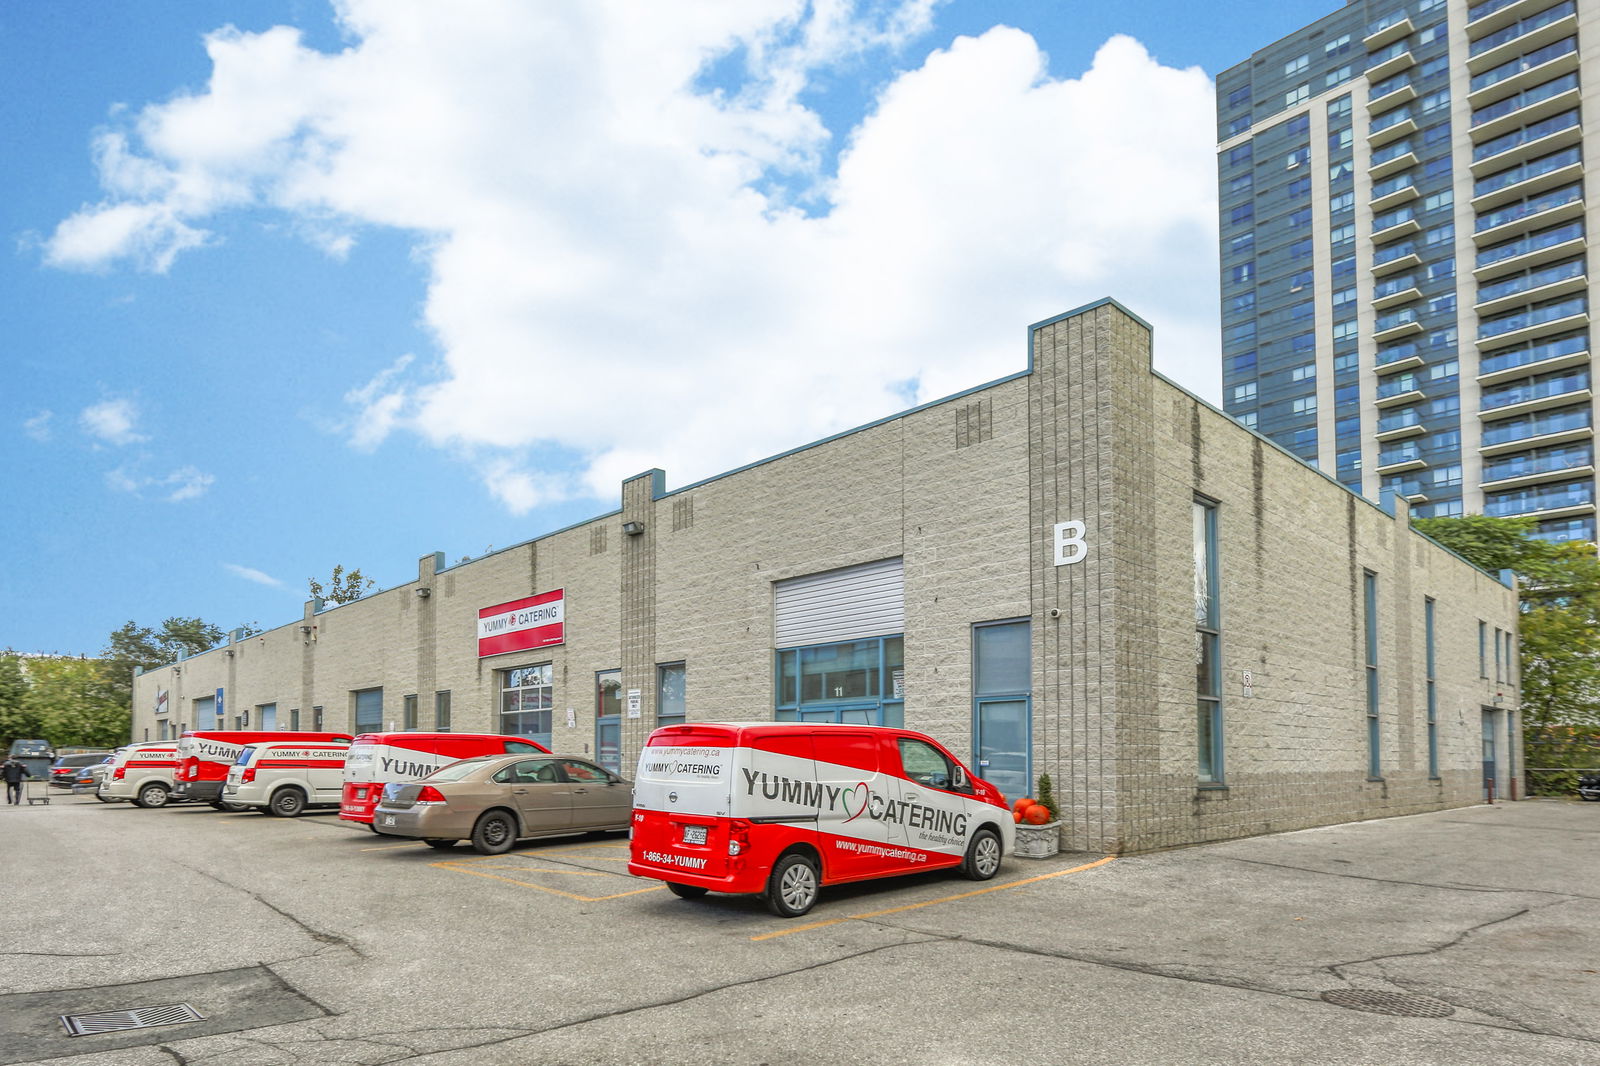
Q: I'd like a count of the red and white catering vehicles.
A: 5